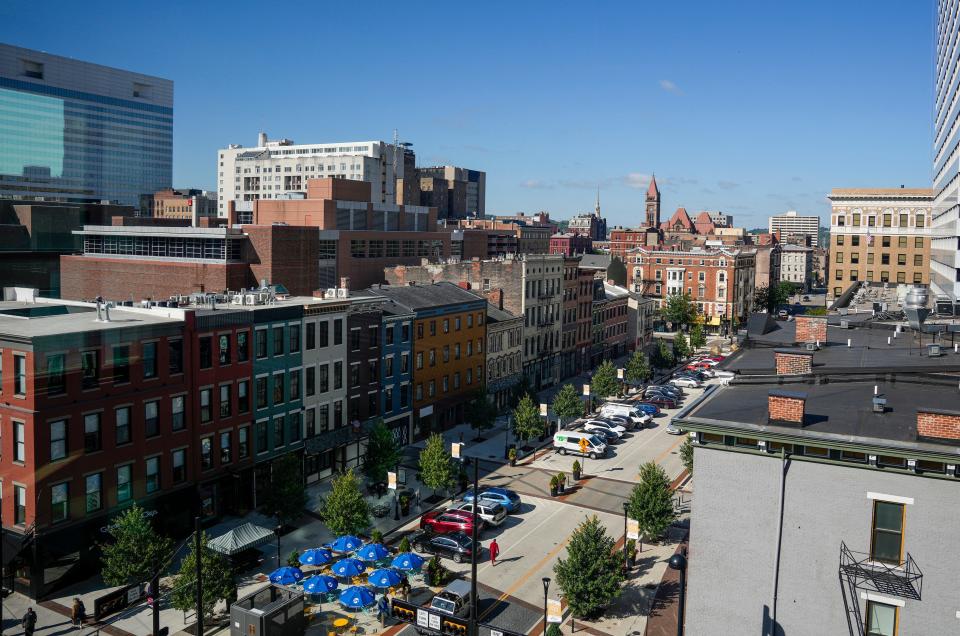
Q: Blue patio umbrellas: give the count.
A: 9